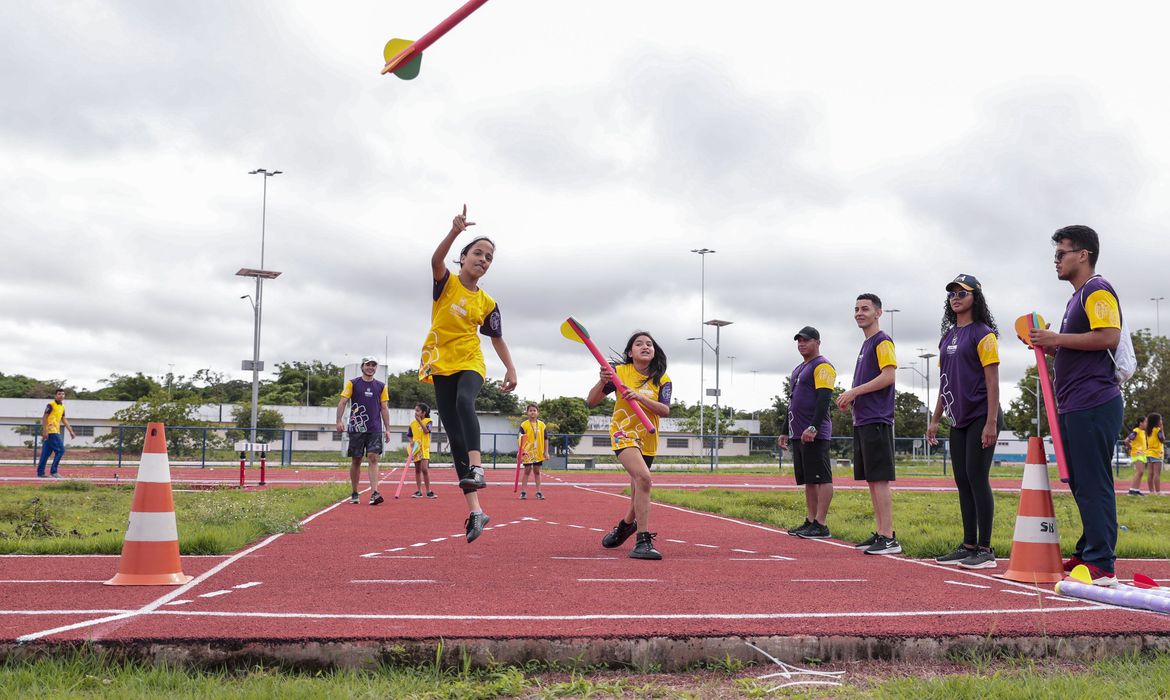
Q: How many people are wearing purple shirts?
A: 5